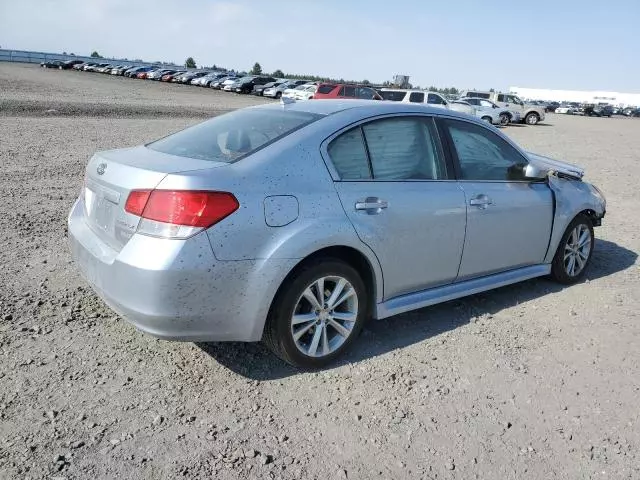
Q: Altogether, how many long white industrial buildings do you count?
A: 1